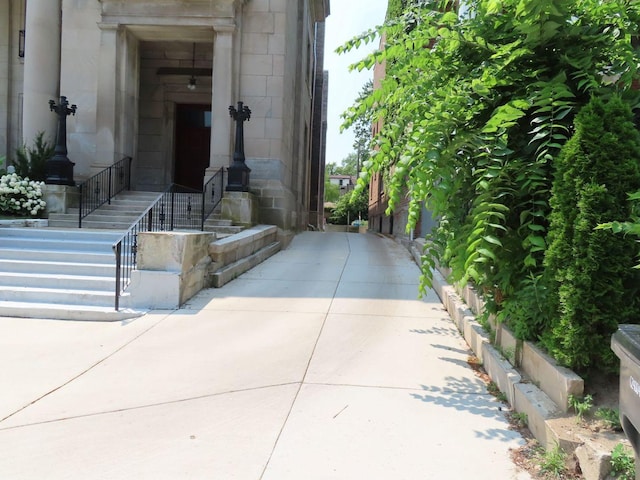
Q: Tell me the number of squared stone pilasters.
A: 2